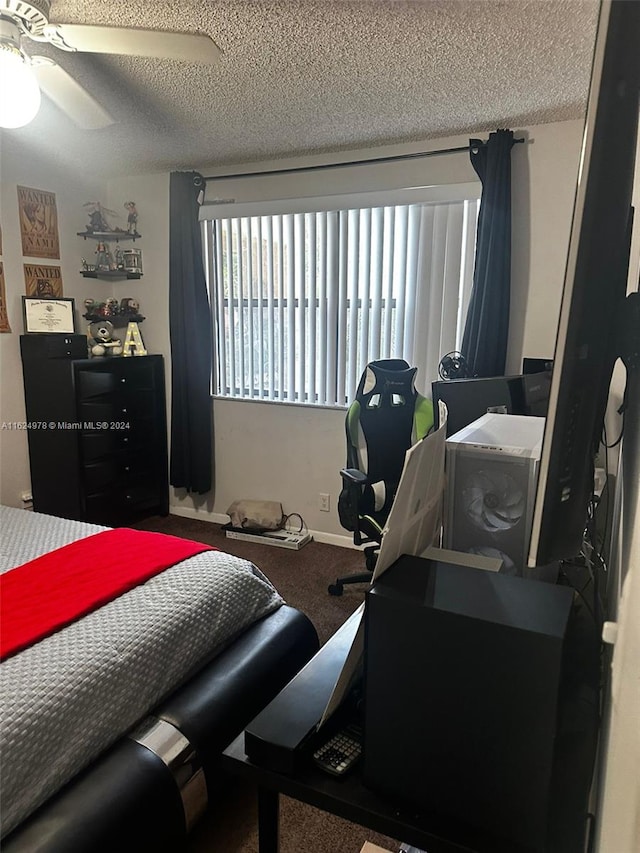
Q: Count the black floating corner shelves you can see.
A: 3